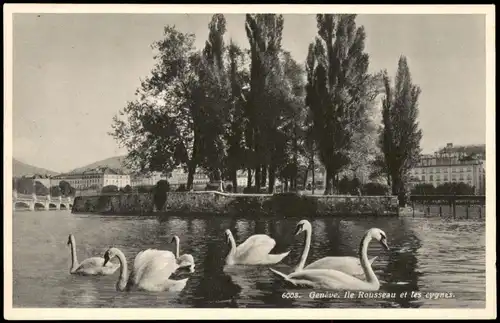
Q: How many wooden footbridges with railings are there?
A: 1